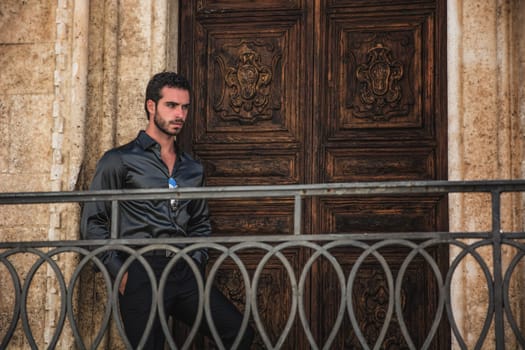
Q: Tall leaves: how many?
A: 2